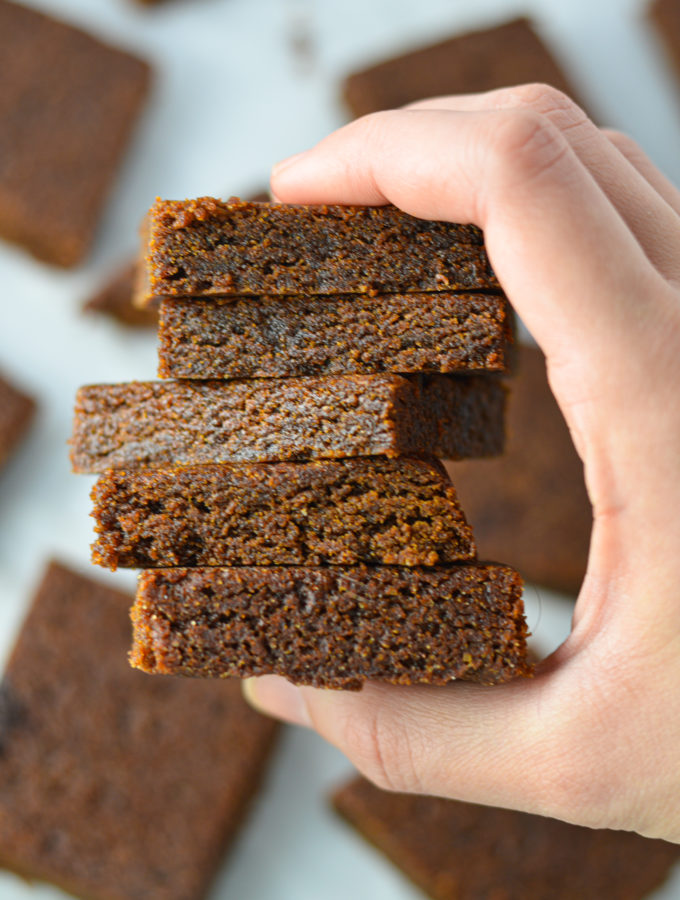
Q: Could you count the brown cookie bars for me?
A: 14